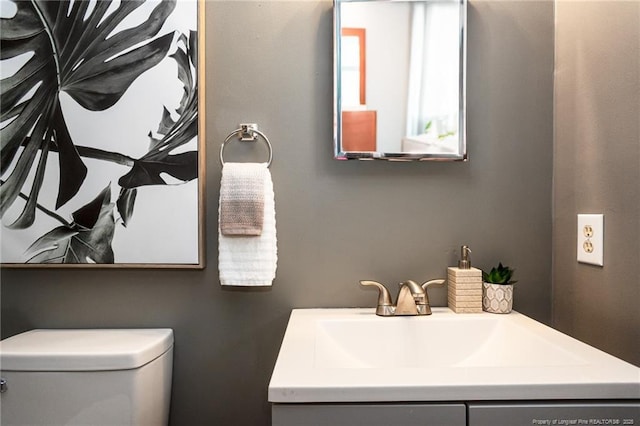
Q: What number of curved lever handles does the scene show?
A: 2